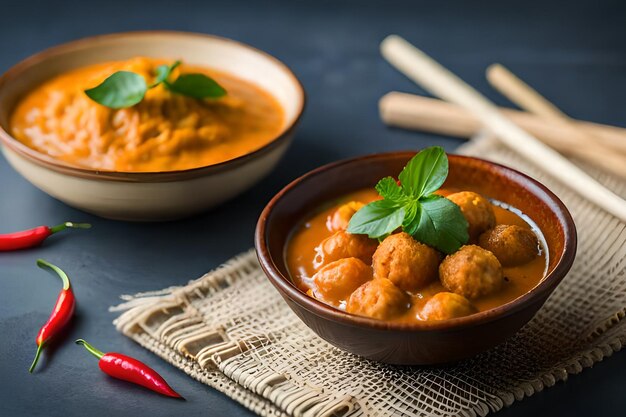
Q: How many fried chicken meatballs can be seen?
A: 9